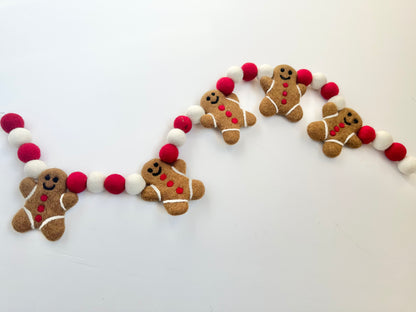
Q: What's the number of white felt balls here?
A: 12